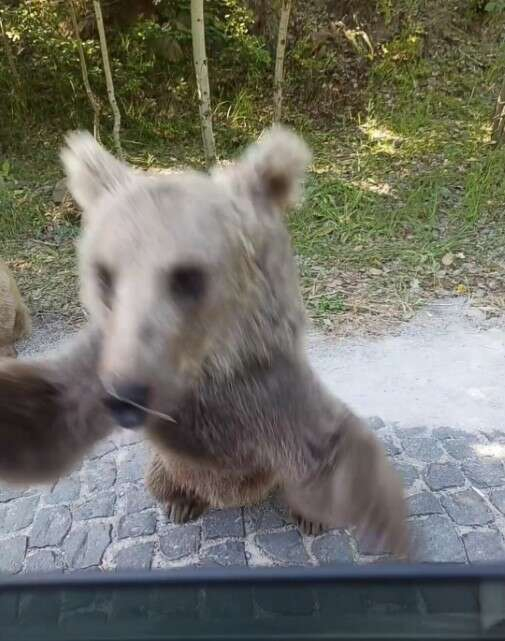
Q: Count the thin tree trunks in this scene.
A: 4